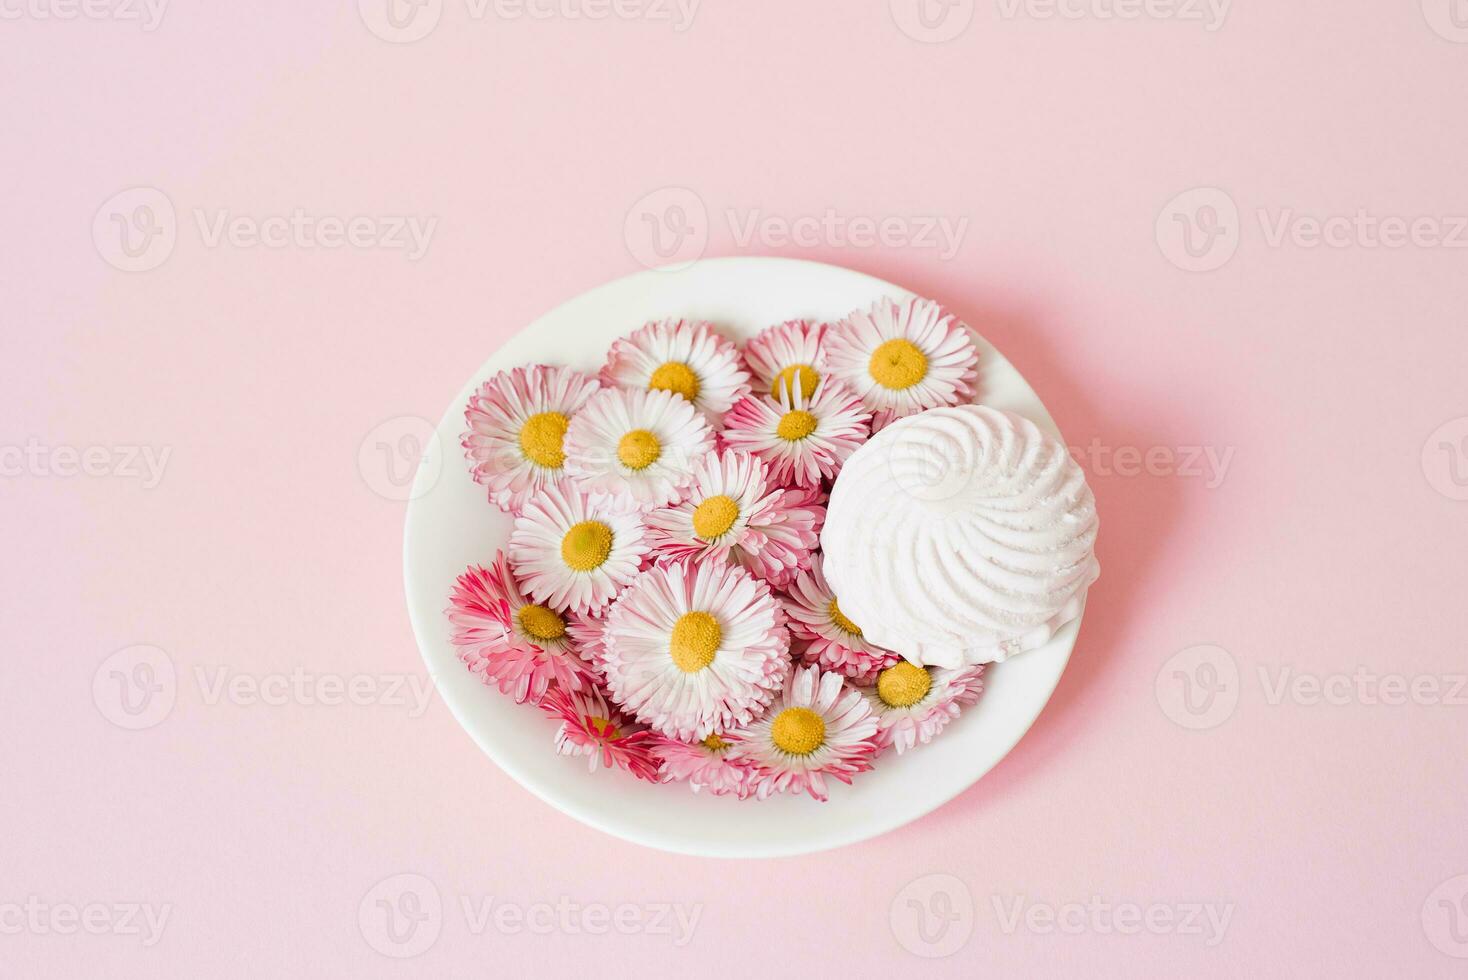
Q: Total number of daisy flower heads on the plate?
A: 15